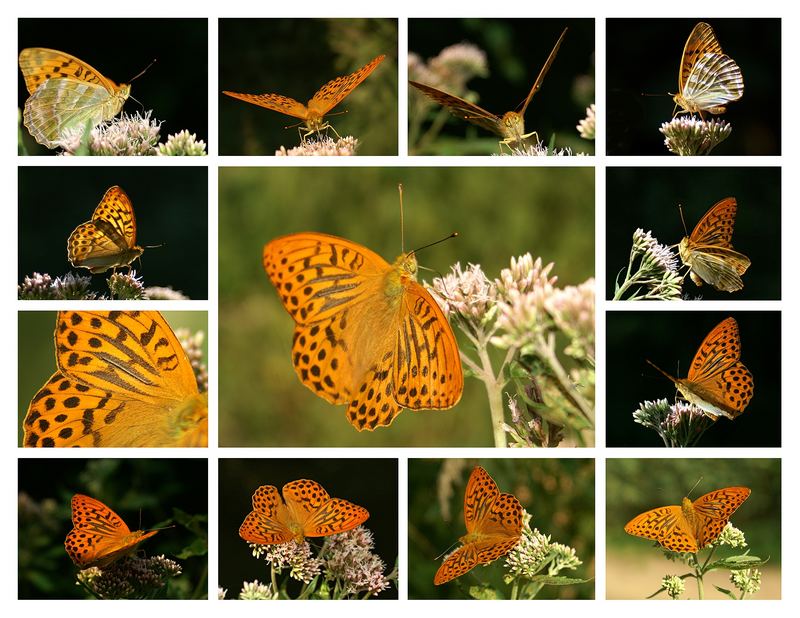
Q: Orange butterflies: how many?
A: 13